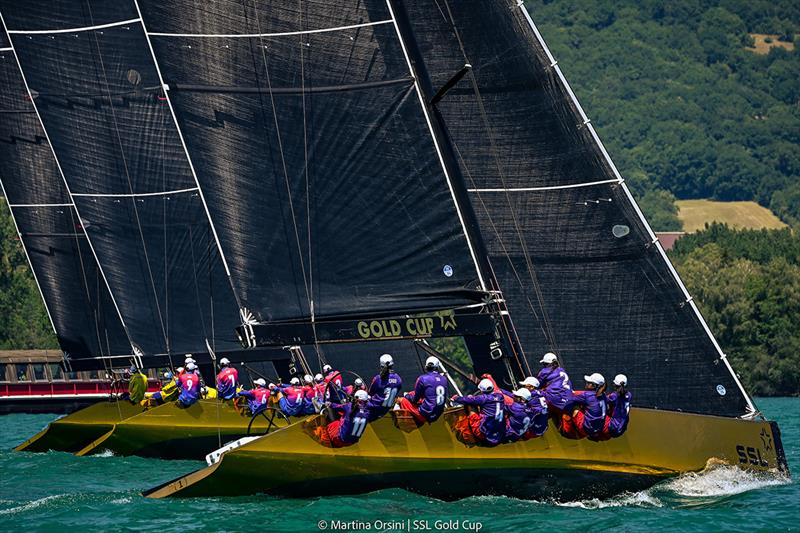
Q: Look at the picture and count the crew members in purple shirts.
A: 9